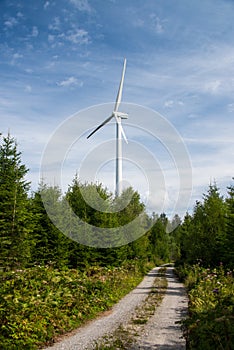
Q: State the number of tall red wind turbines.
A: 0